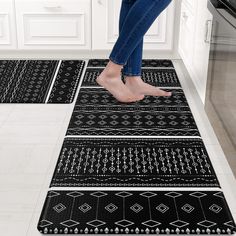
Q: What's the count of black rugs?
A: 2